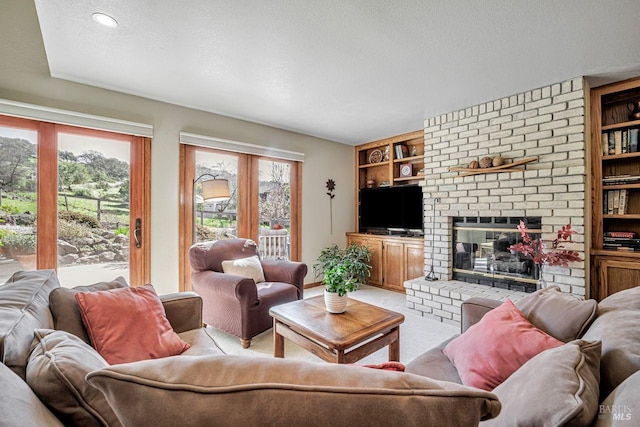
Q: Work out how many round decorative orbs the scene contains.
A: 3